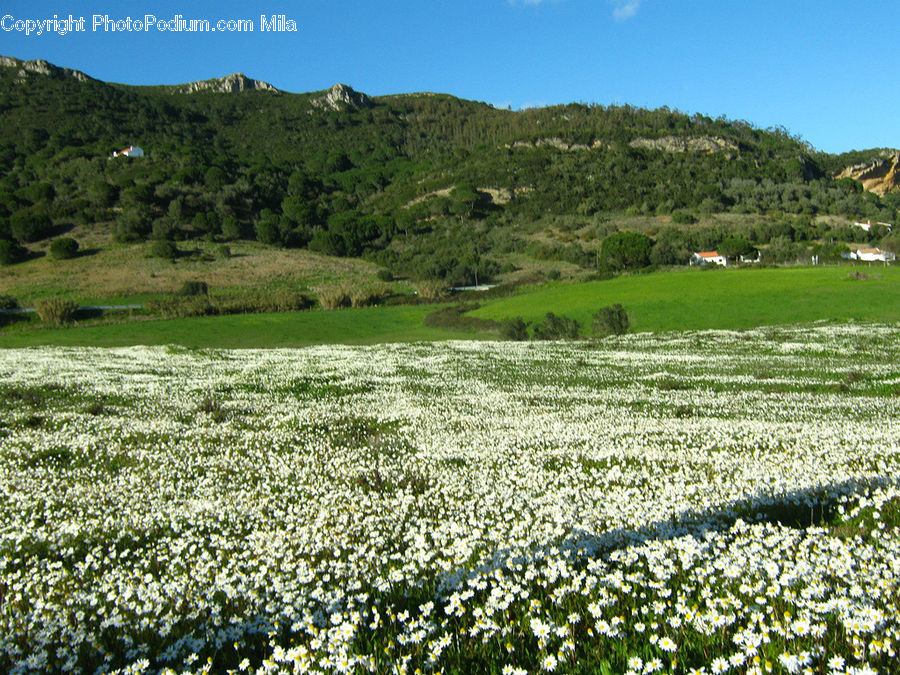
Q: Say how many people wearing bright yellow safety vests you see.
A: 0